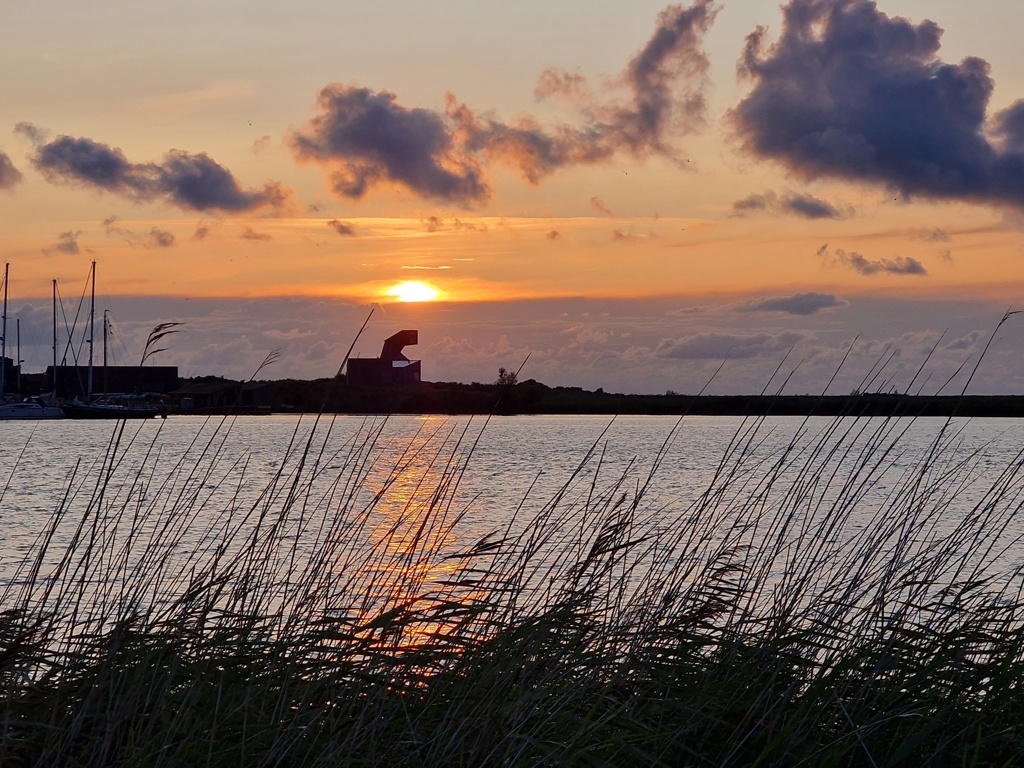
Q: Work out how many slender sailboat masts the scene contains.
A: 5